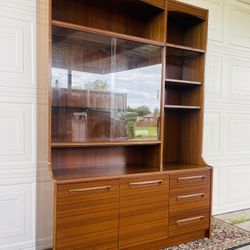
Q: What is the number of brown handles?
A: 5